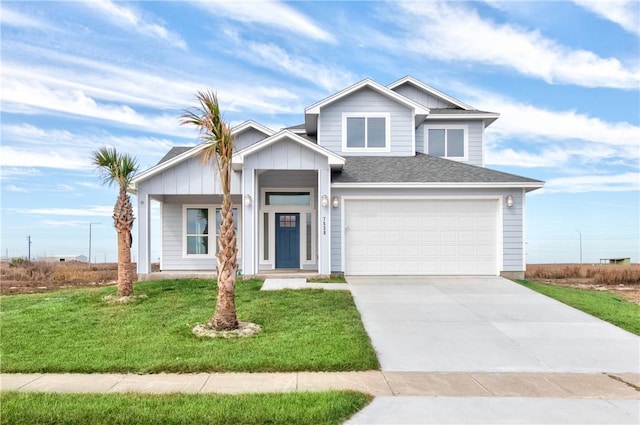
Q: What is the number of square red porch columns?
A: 0